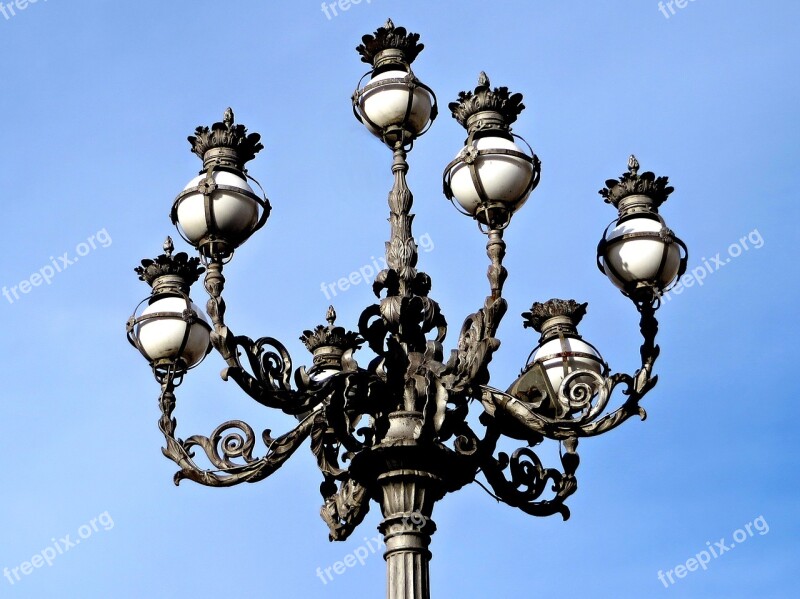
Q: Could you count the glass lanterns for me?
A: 7